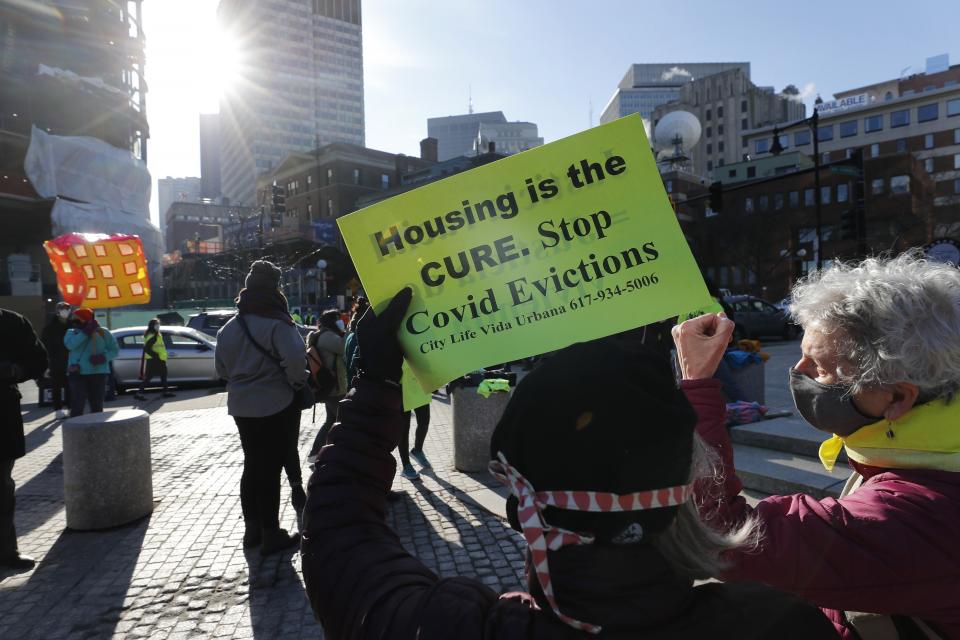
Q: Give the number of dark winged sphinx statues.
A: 0